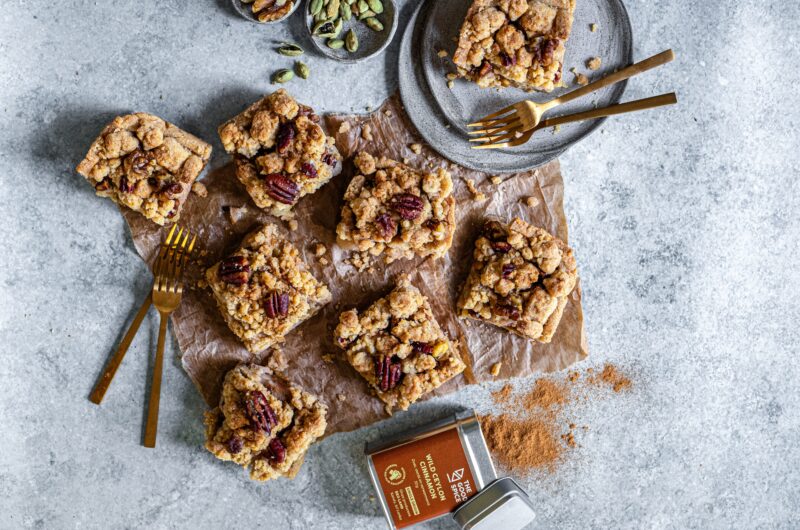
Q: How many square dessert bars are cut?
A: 8